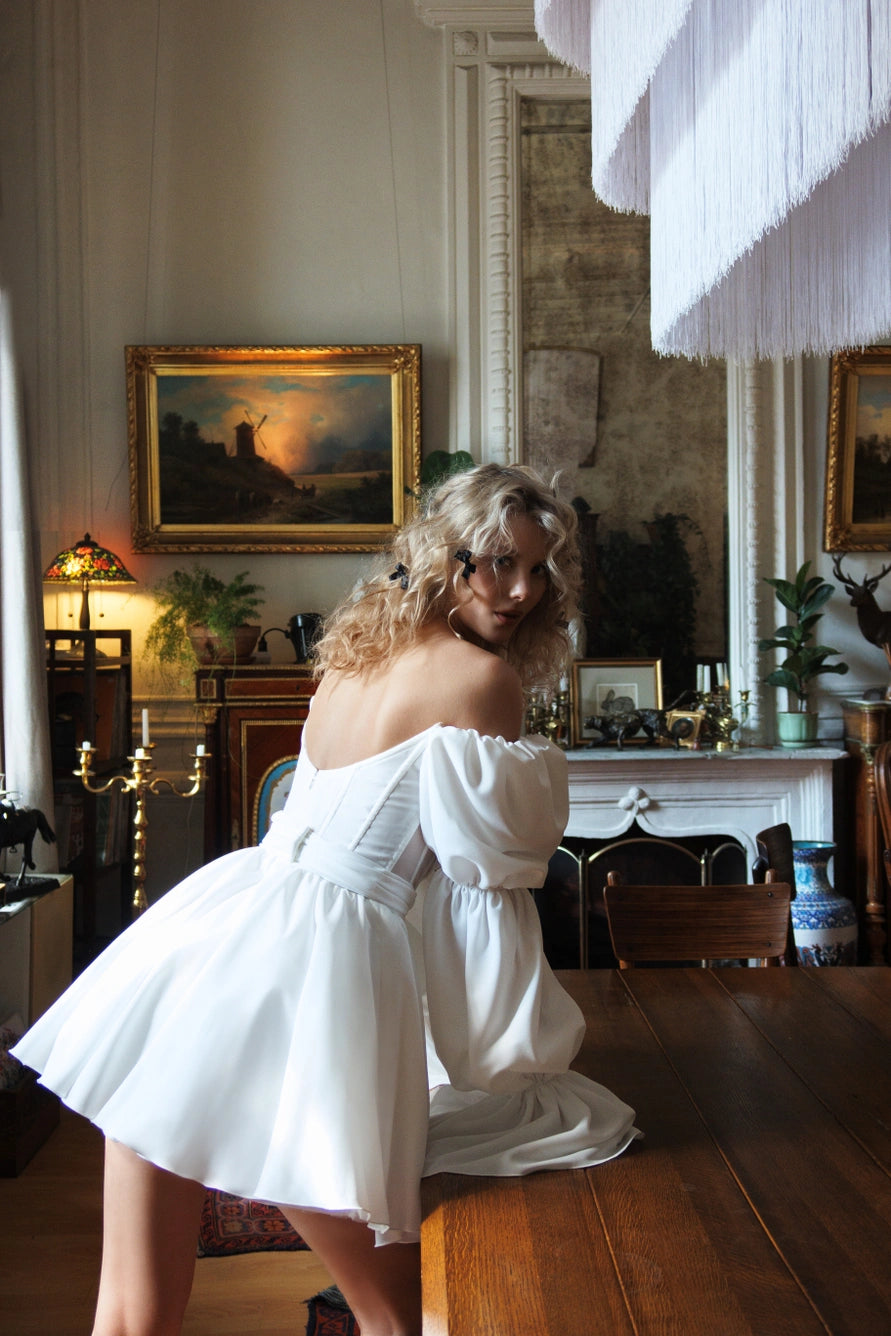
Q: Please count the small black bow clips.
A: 2